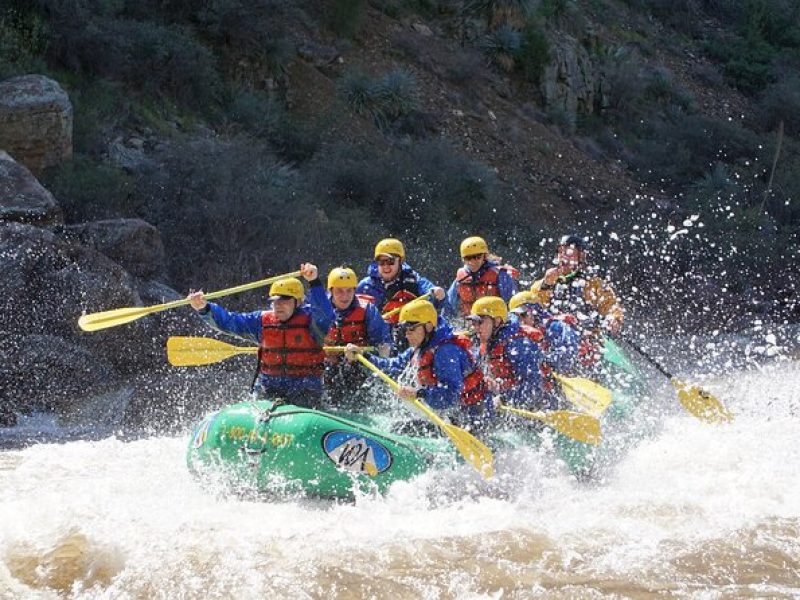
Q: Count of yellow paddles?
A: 7